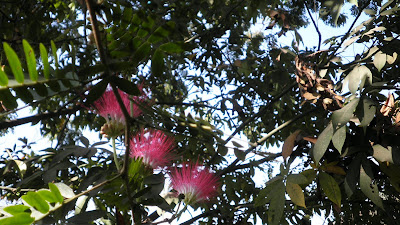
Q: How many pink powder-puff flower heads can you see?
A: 3